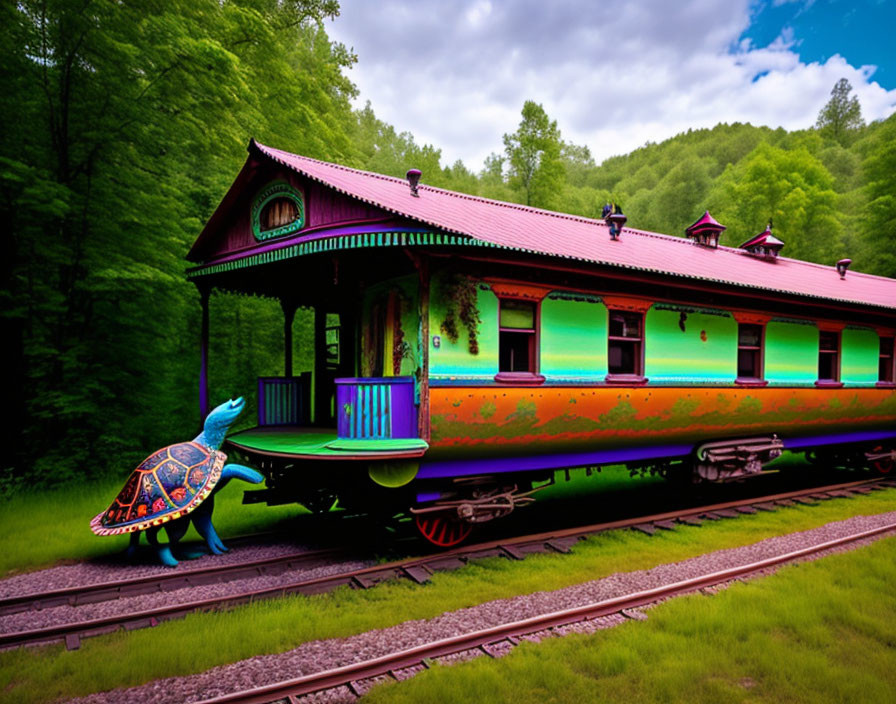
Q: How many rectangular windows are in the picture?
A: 5